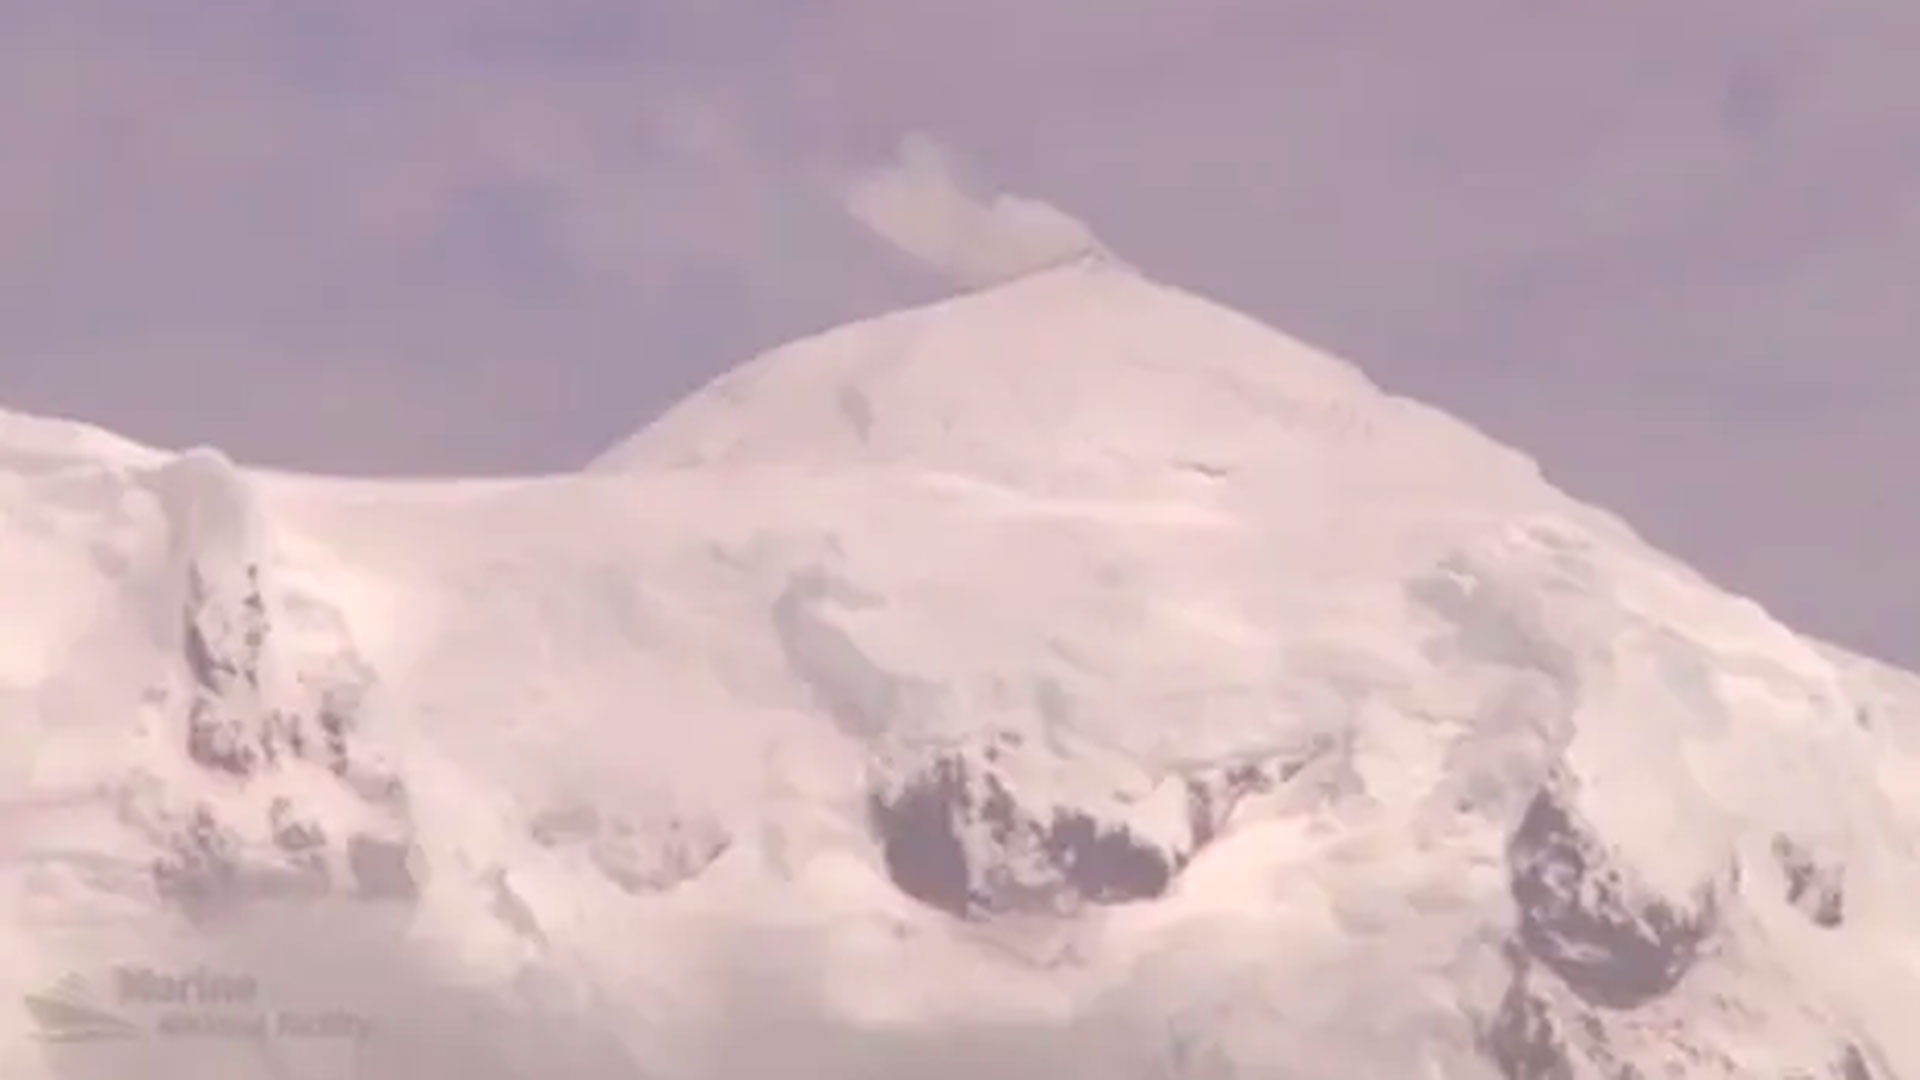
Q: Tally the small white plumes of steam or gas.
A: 1